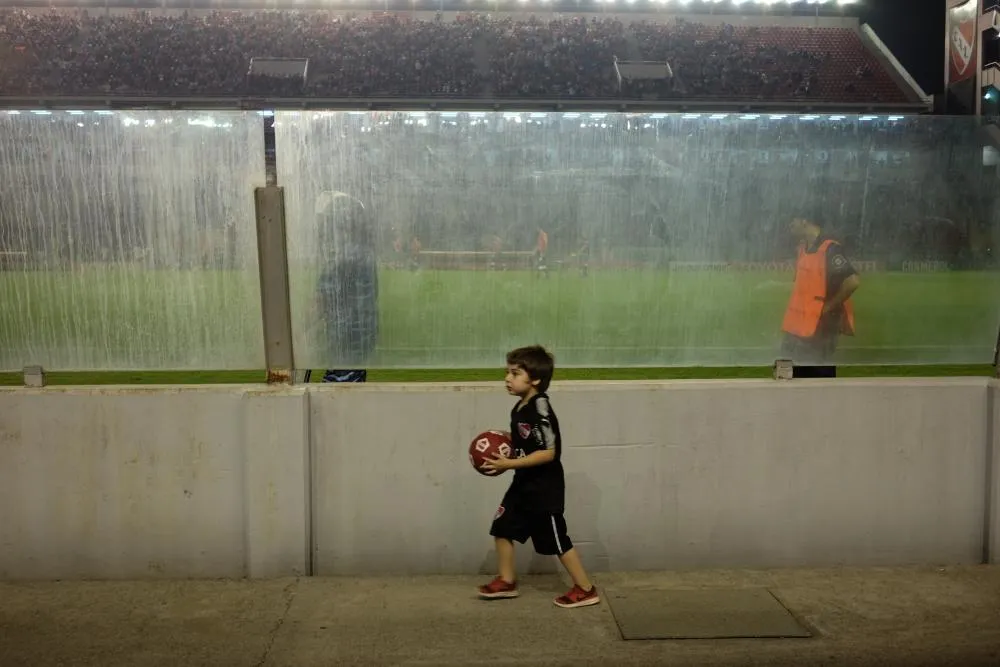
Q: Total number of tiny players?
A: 1